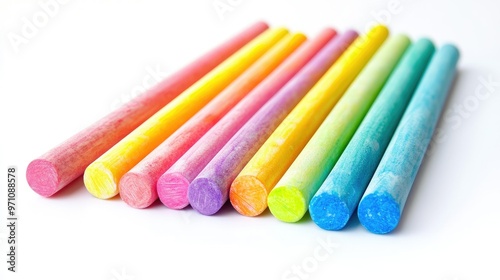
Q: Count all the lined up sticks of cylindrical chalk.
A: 9